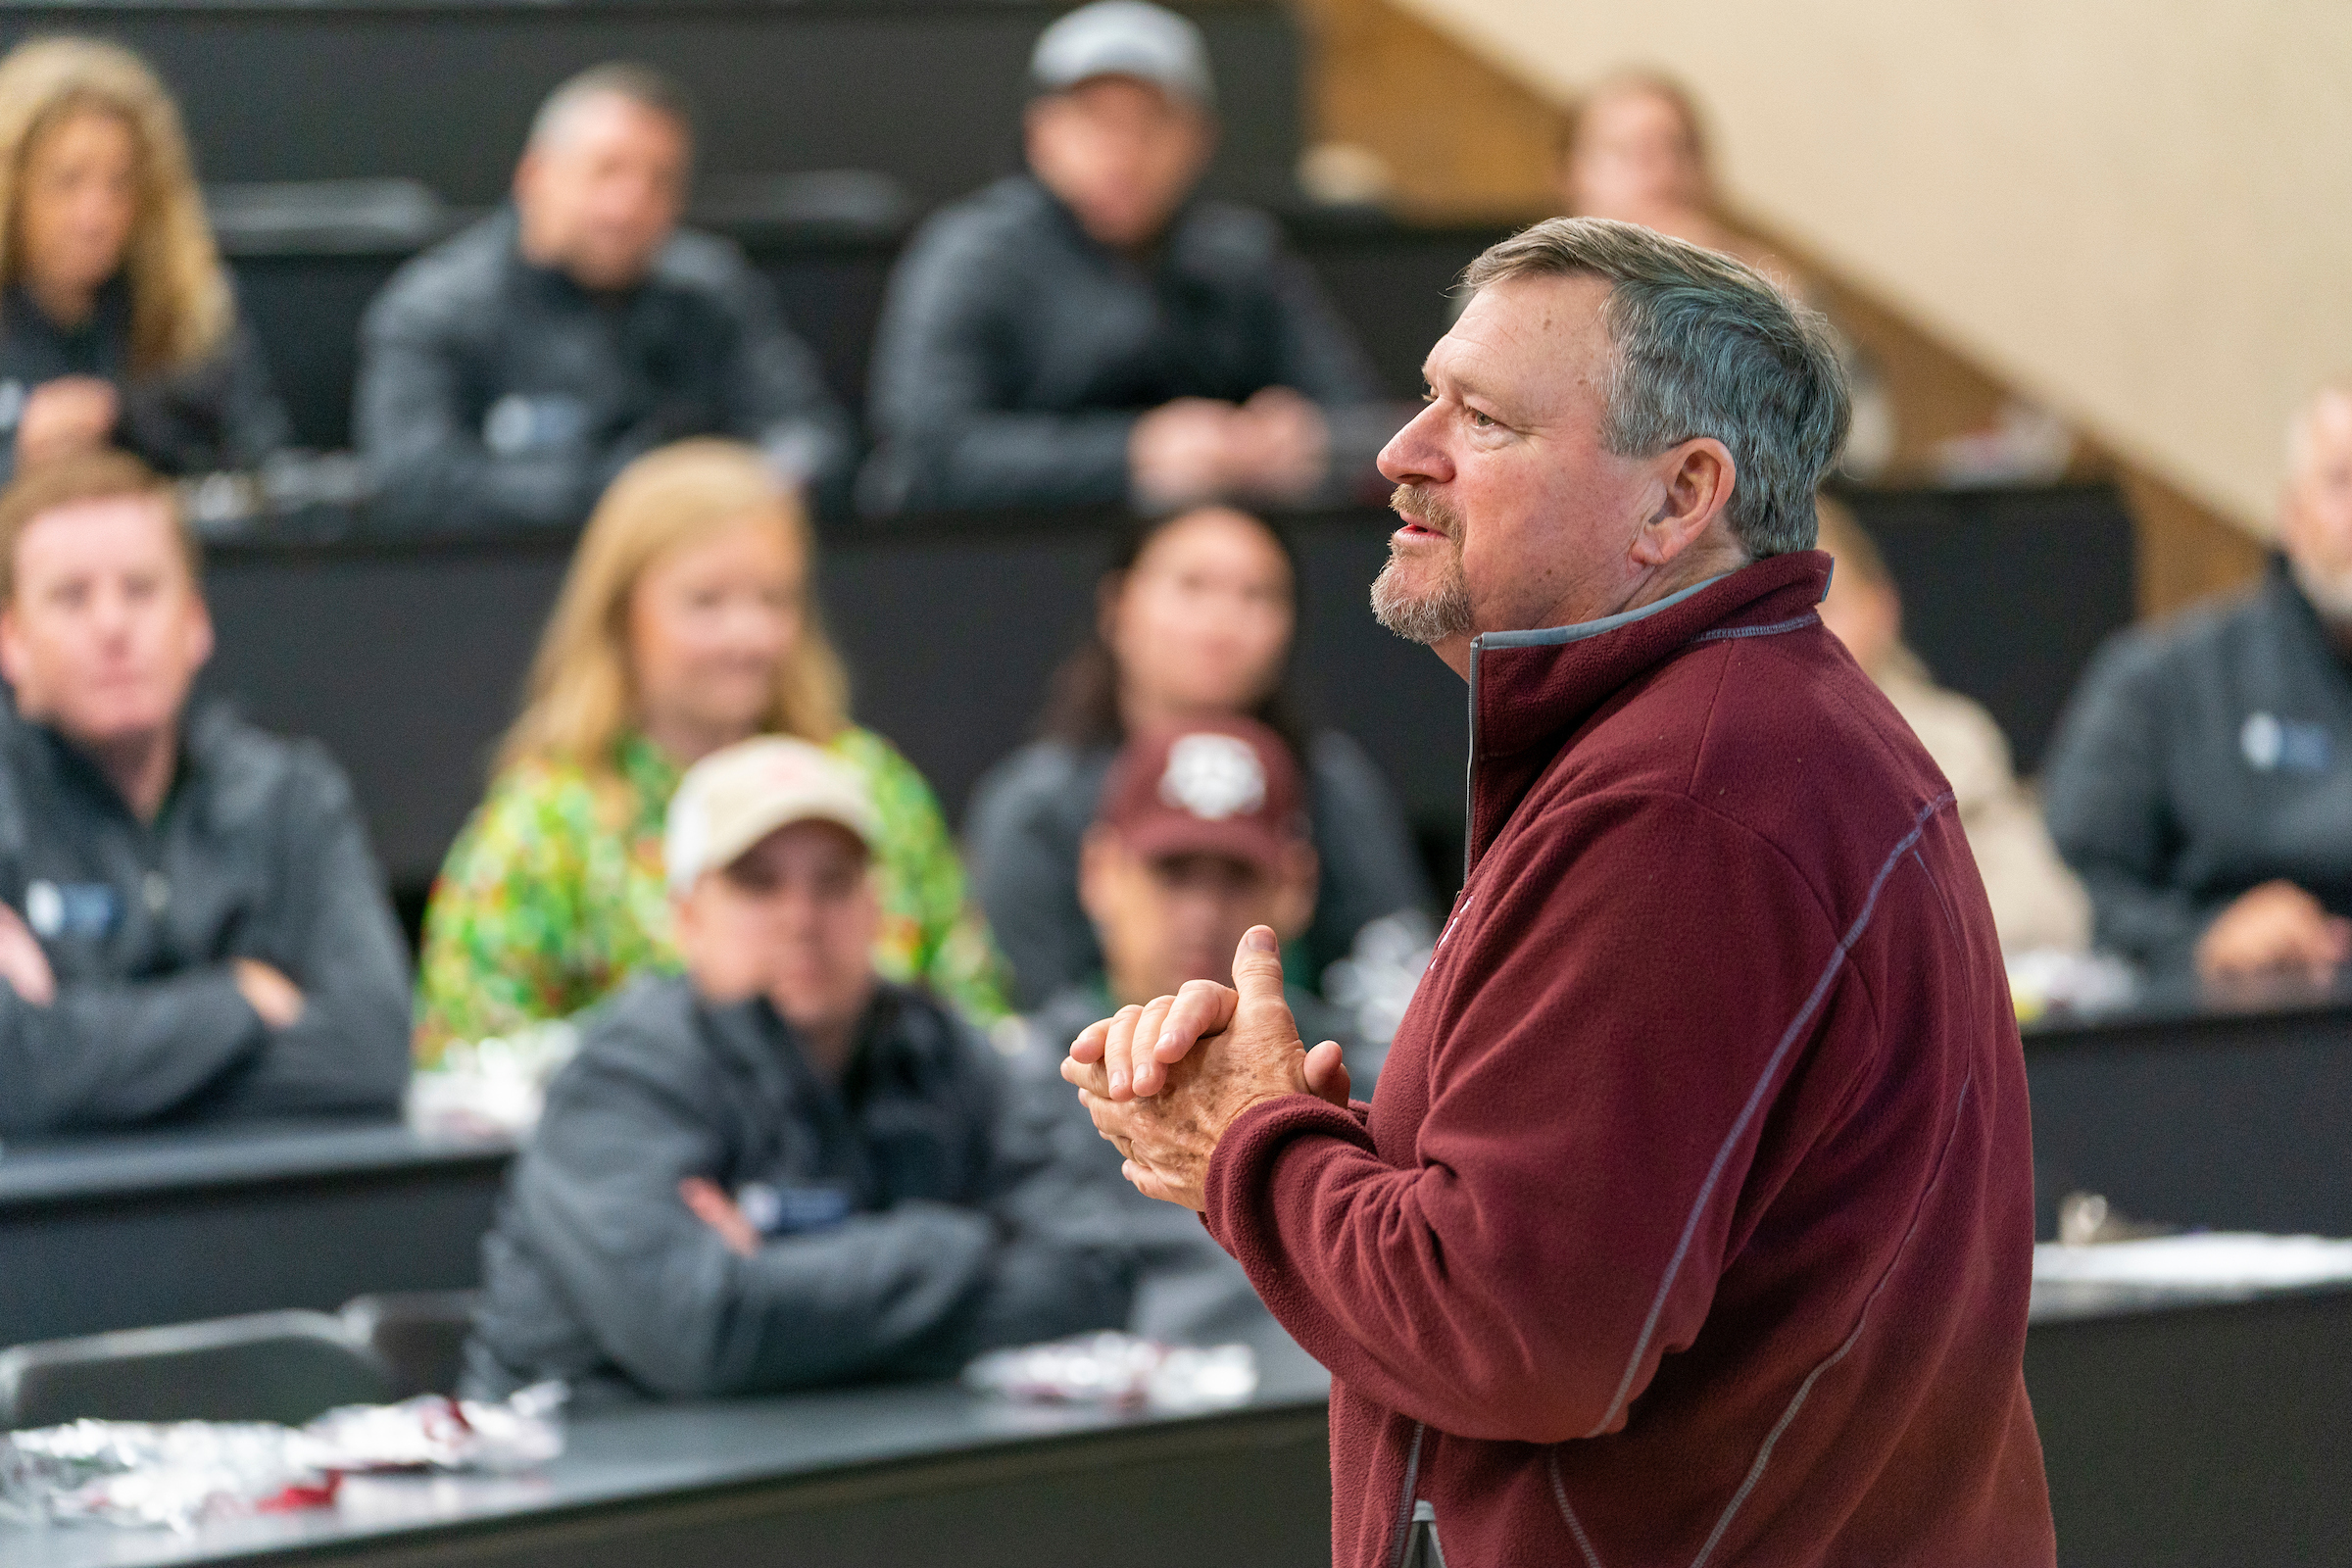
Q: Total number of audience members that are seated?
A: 11